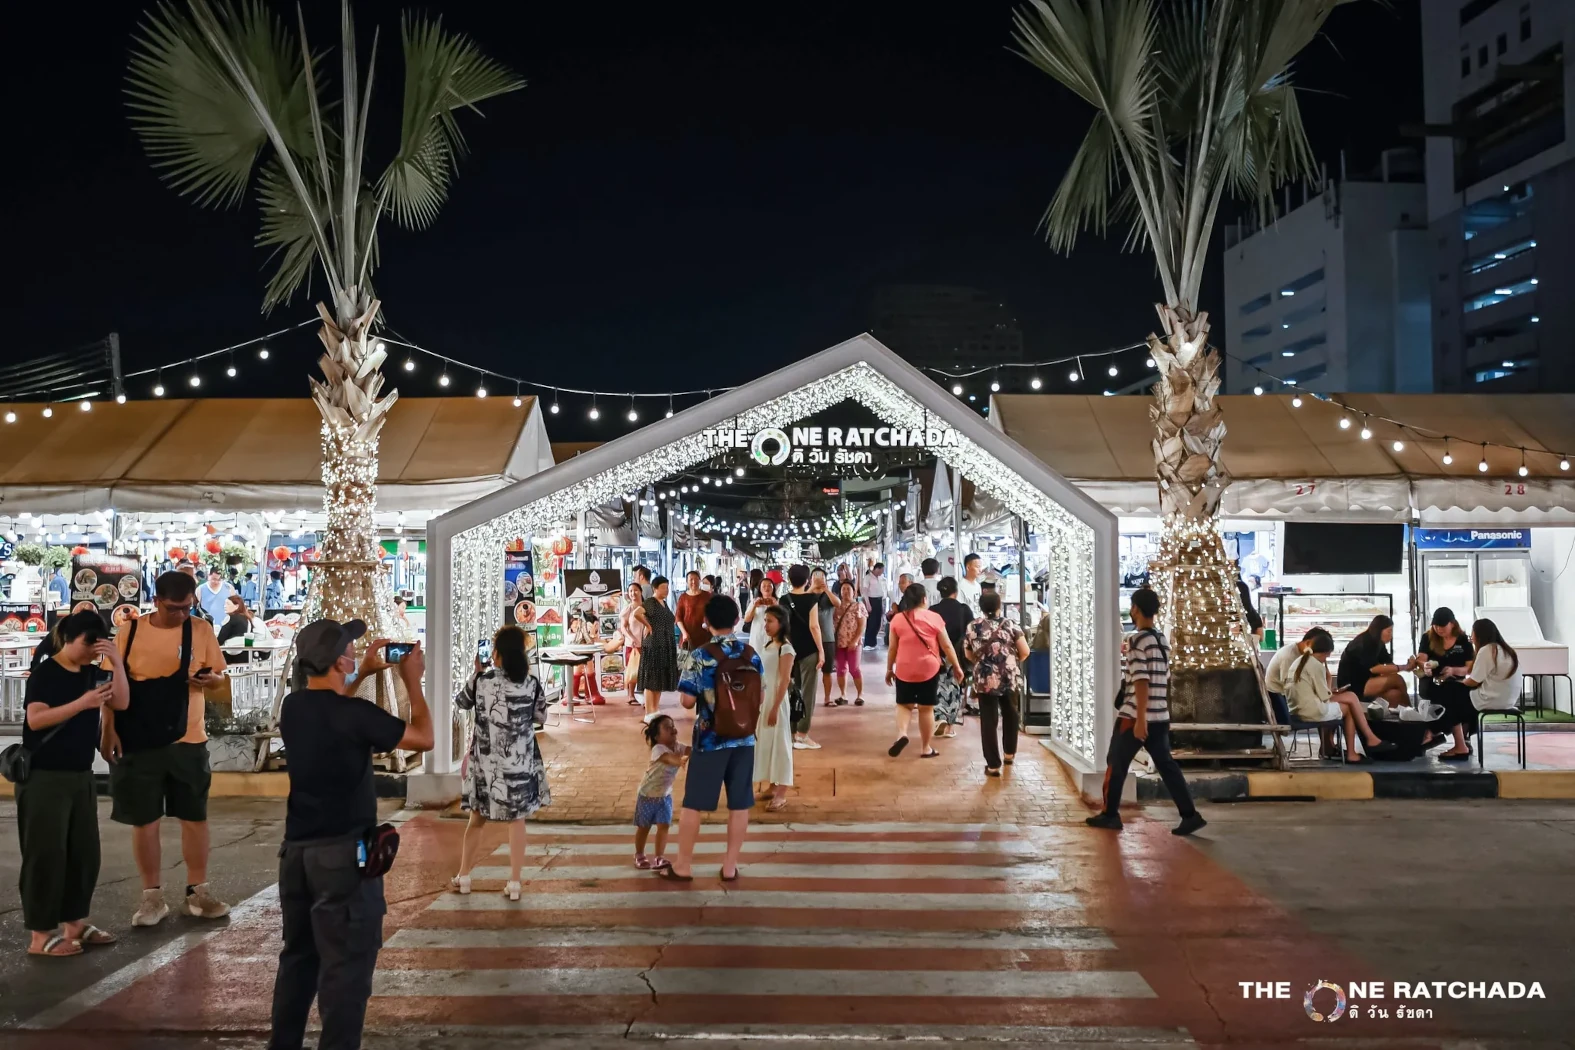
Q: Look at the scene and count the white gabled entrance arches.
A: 1